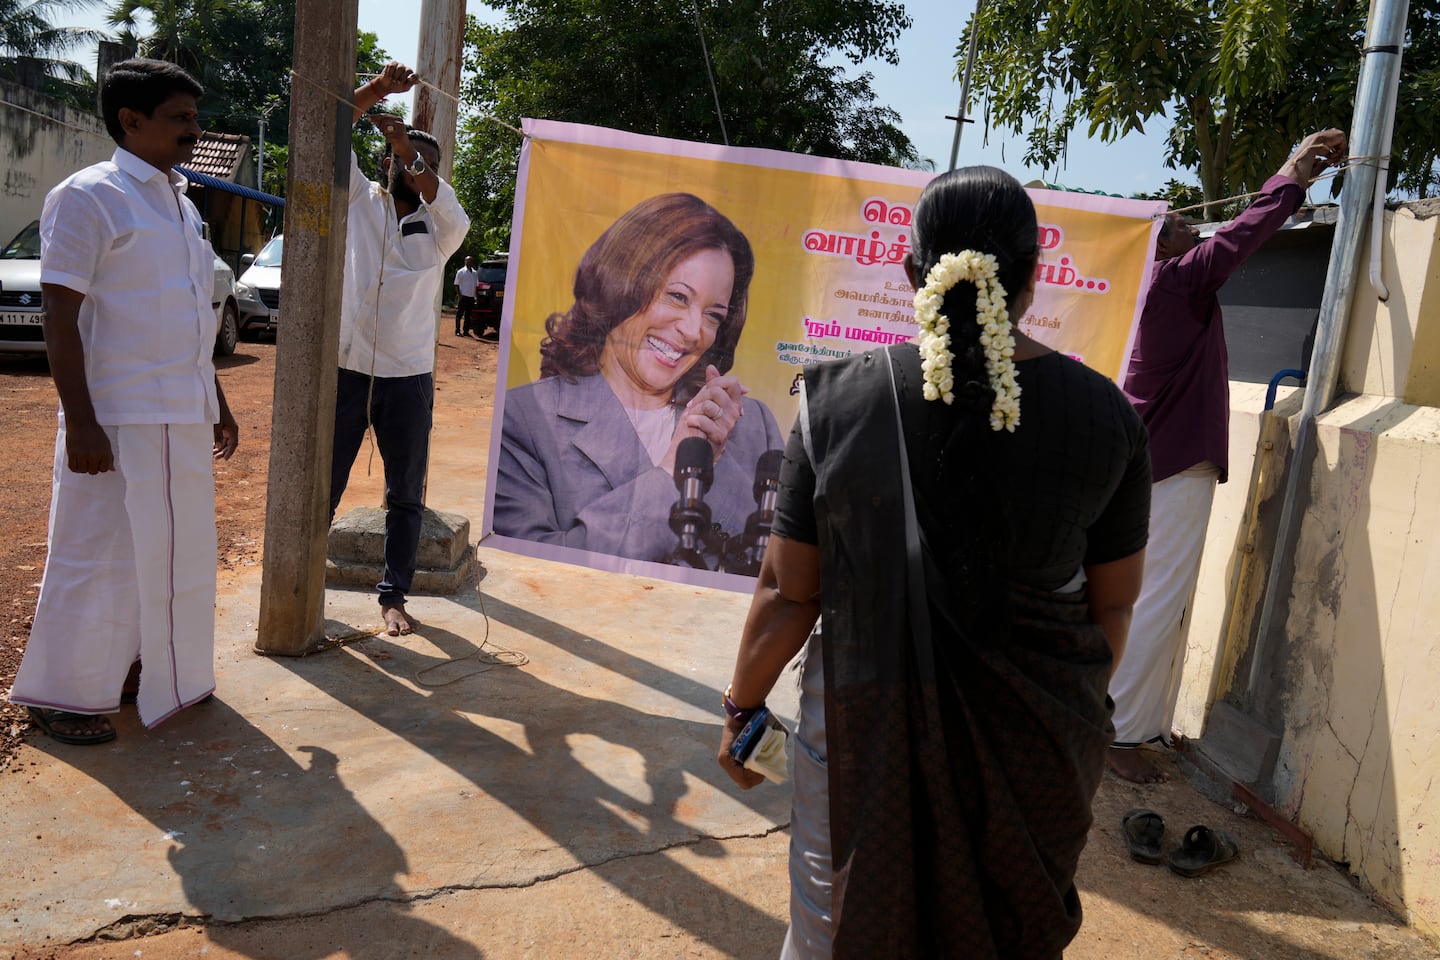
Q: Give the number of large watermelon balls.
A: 0